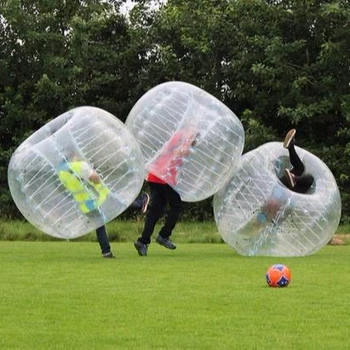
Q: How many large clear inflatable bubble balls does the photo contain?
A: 3